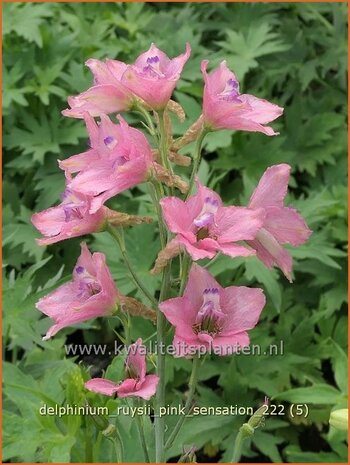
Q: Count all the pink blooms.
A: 10